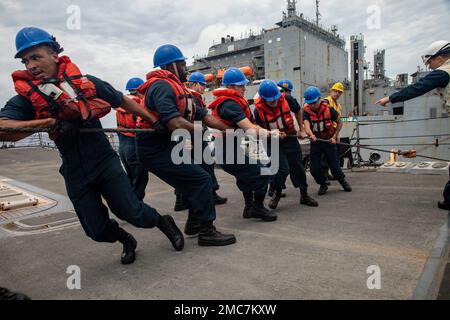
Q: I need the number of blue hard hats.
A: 8